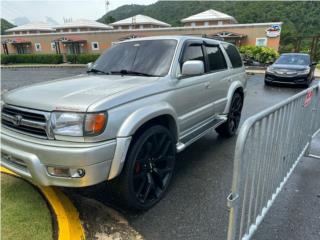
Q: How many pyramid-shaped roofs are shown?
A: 4